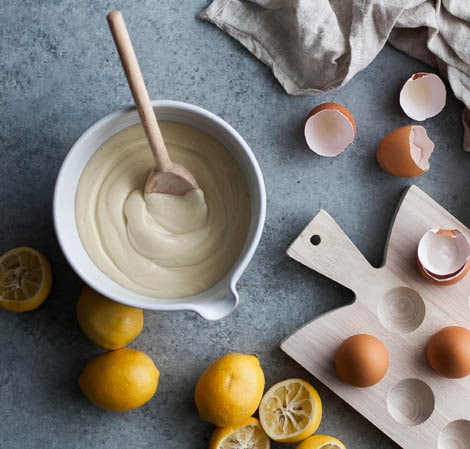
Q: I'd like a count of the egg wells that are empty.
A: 3